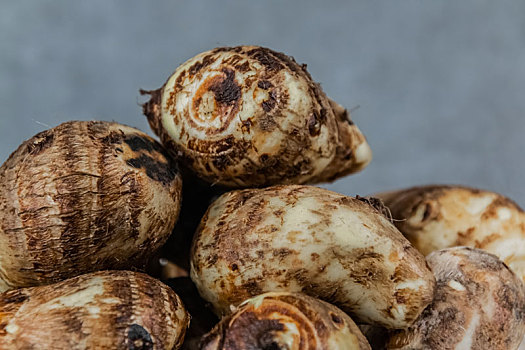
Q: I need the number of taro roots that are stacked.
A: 7